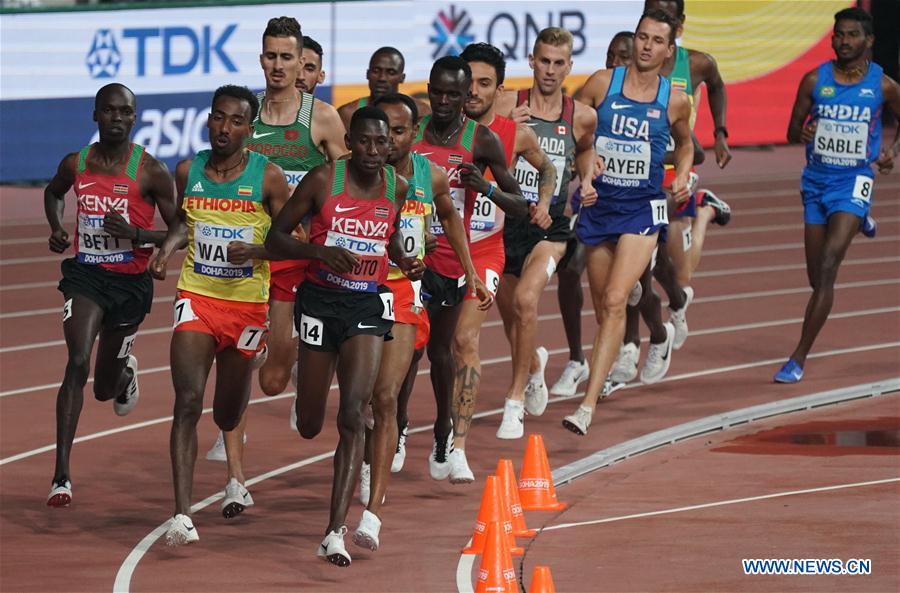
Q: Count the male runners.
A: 14